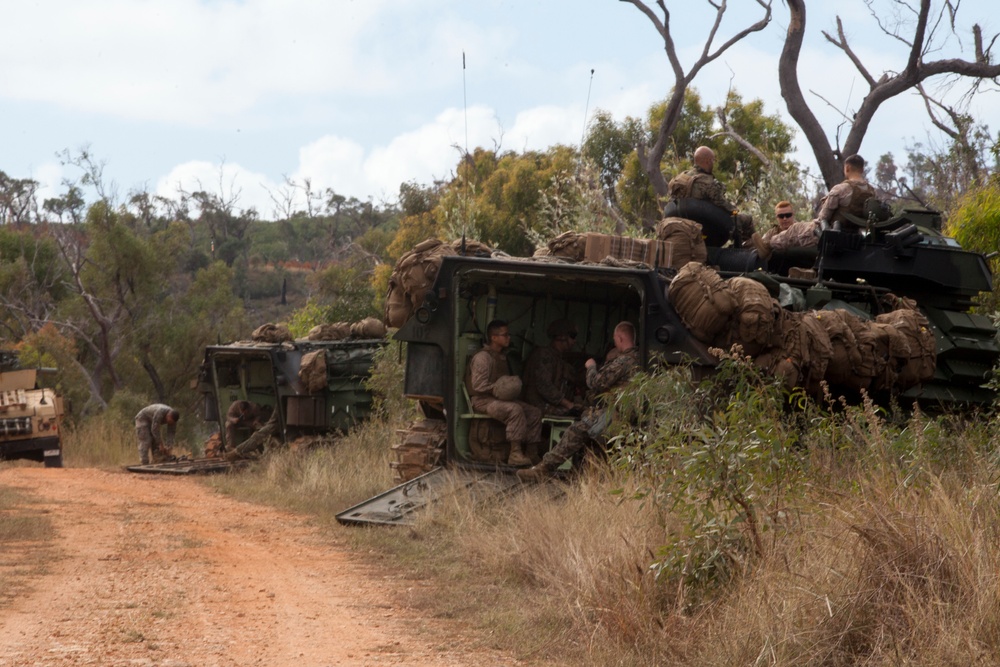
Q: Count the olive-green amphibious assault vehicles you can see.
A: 2